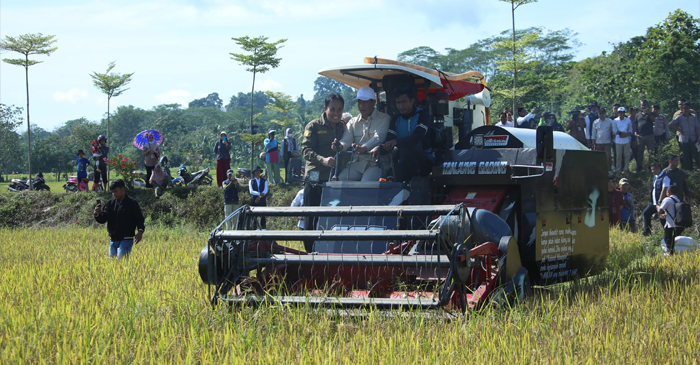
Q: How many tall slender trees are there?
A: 4